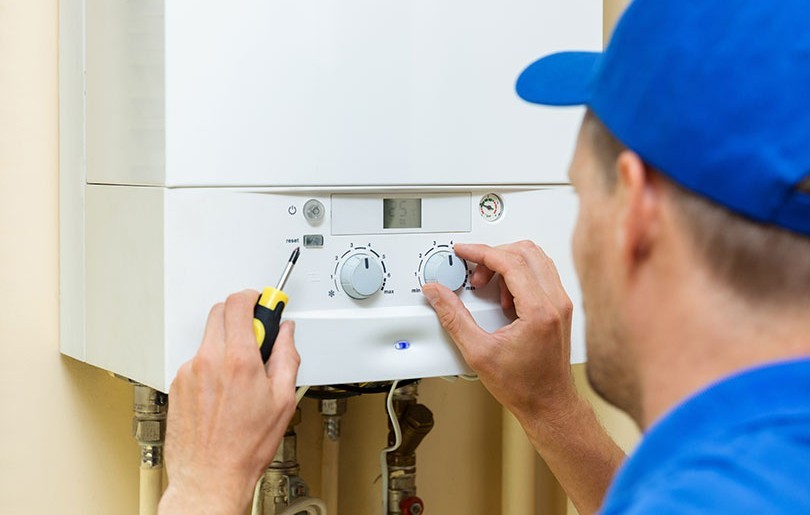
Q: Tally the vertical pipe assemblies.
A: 4